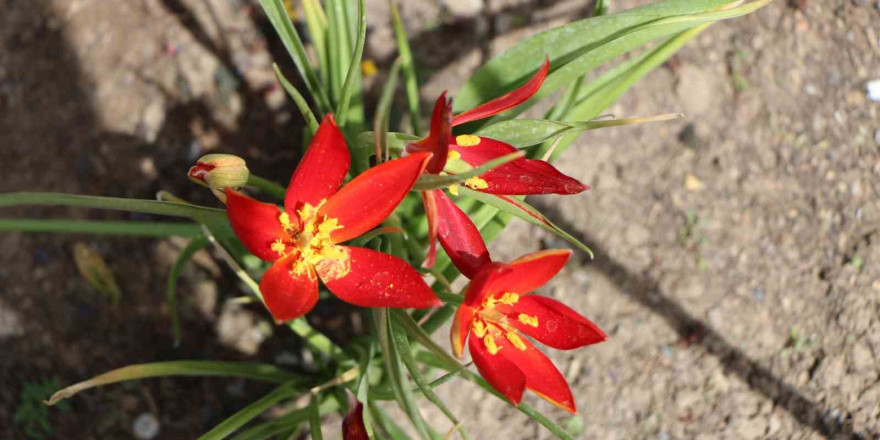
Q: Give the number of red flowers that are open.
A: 3